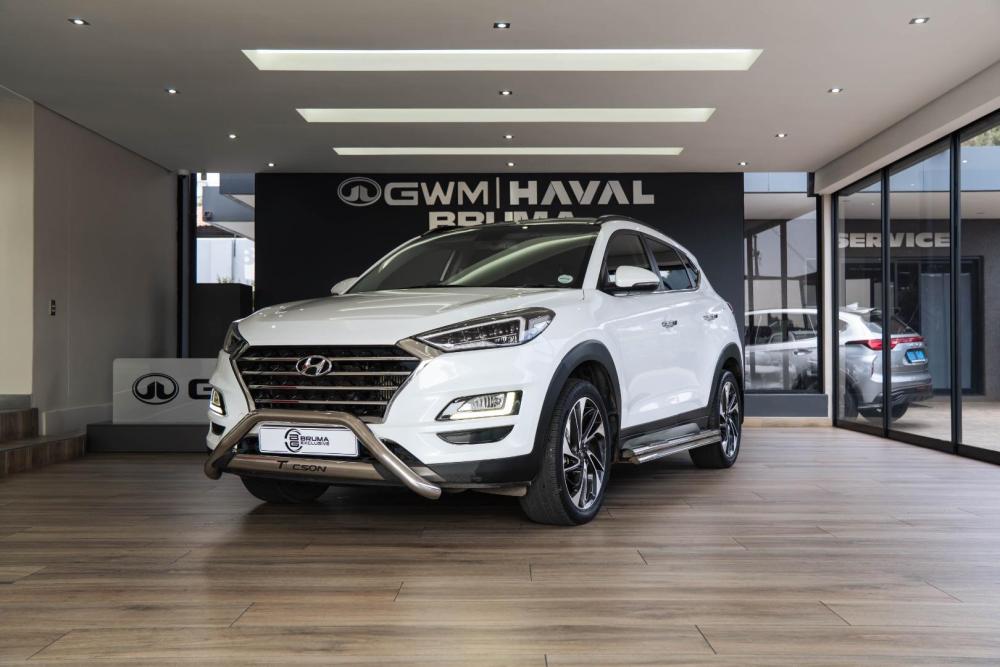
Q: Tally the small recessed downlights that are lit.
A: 12